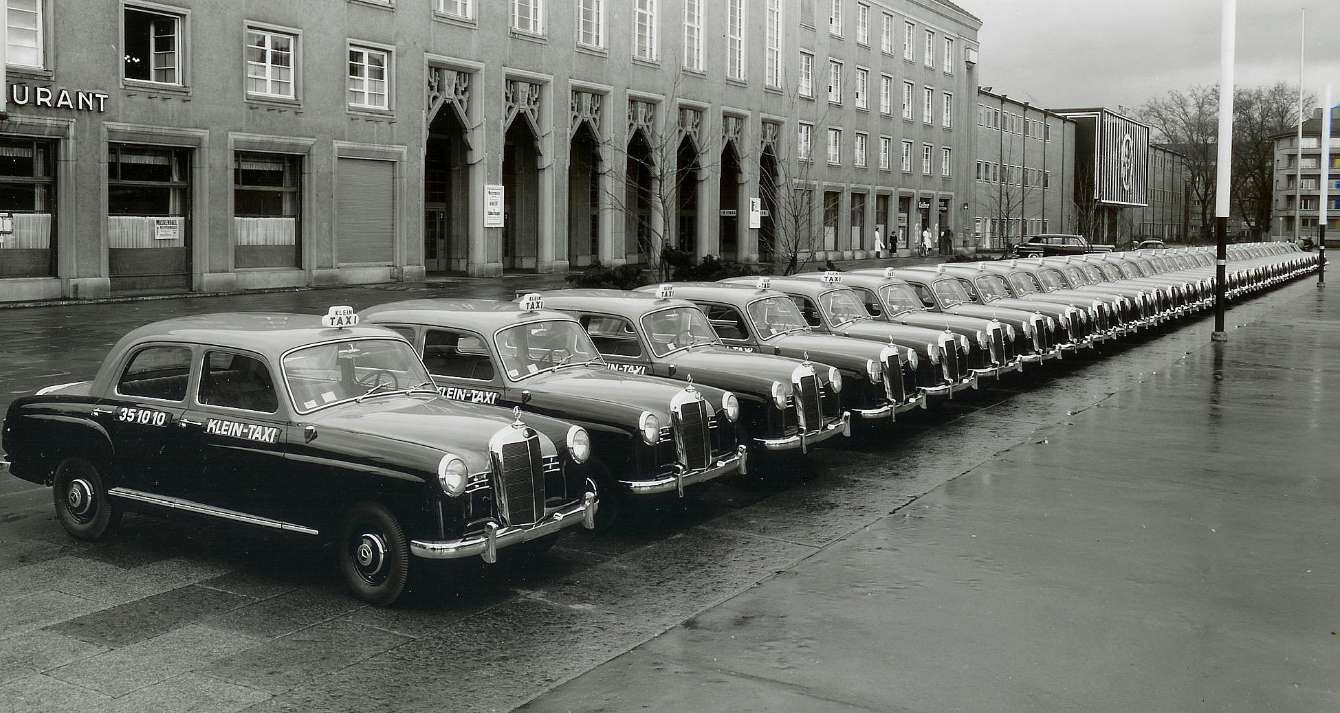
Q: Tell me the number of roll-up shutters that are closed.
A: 1